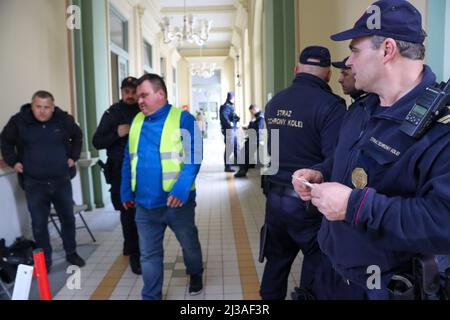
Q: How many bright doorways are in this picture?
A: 1